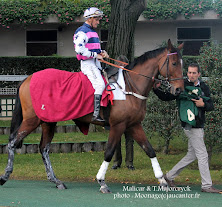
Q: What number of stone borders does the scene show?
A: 2